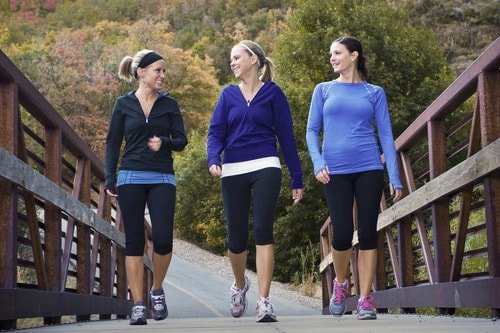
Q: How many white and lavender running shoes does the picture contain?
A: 2